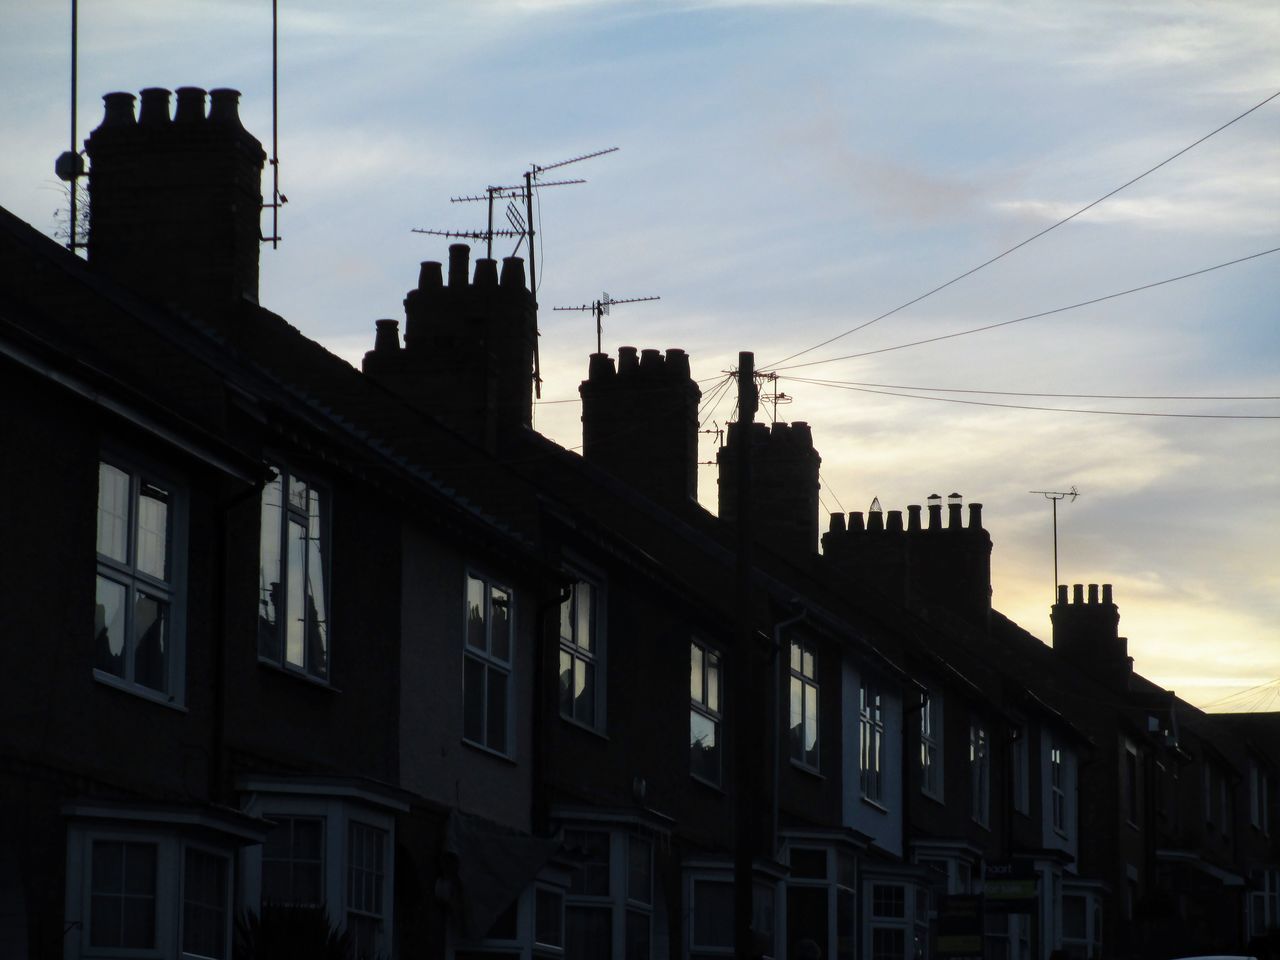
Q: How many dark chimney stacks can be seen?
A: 6